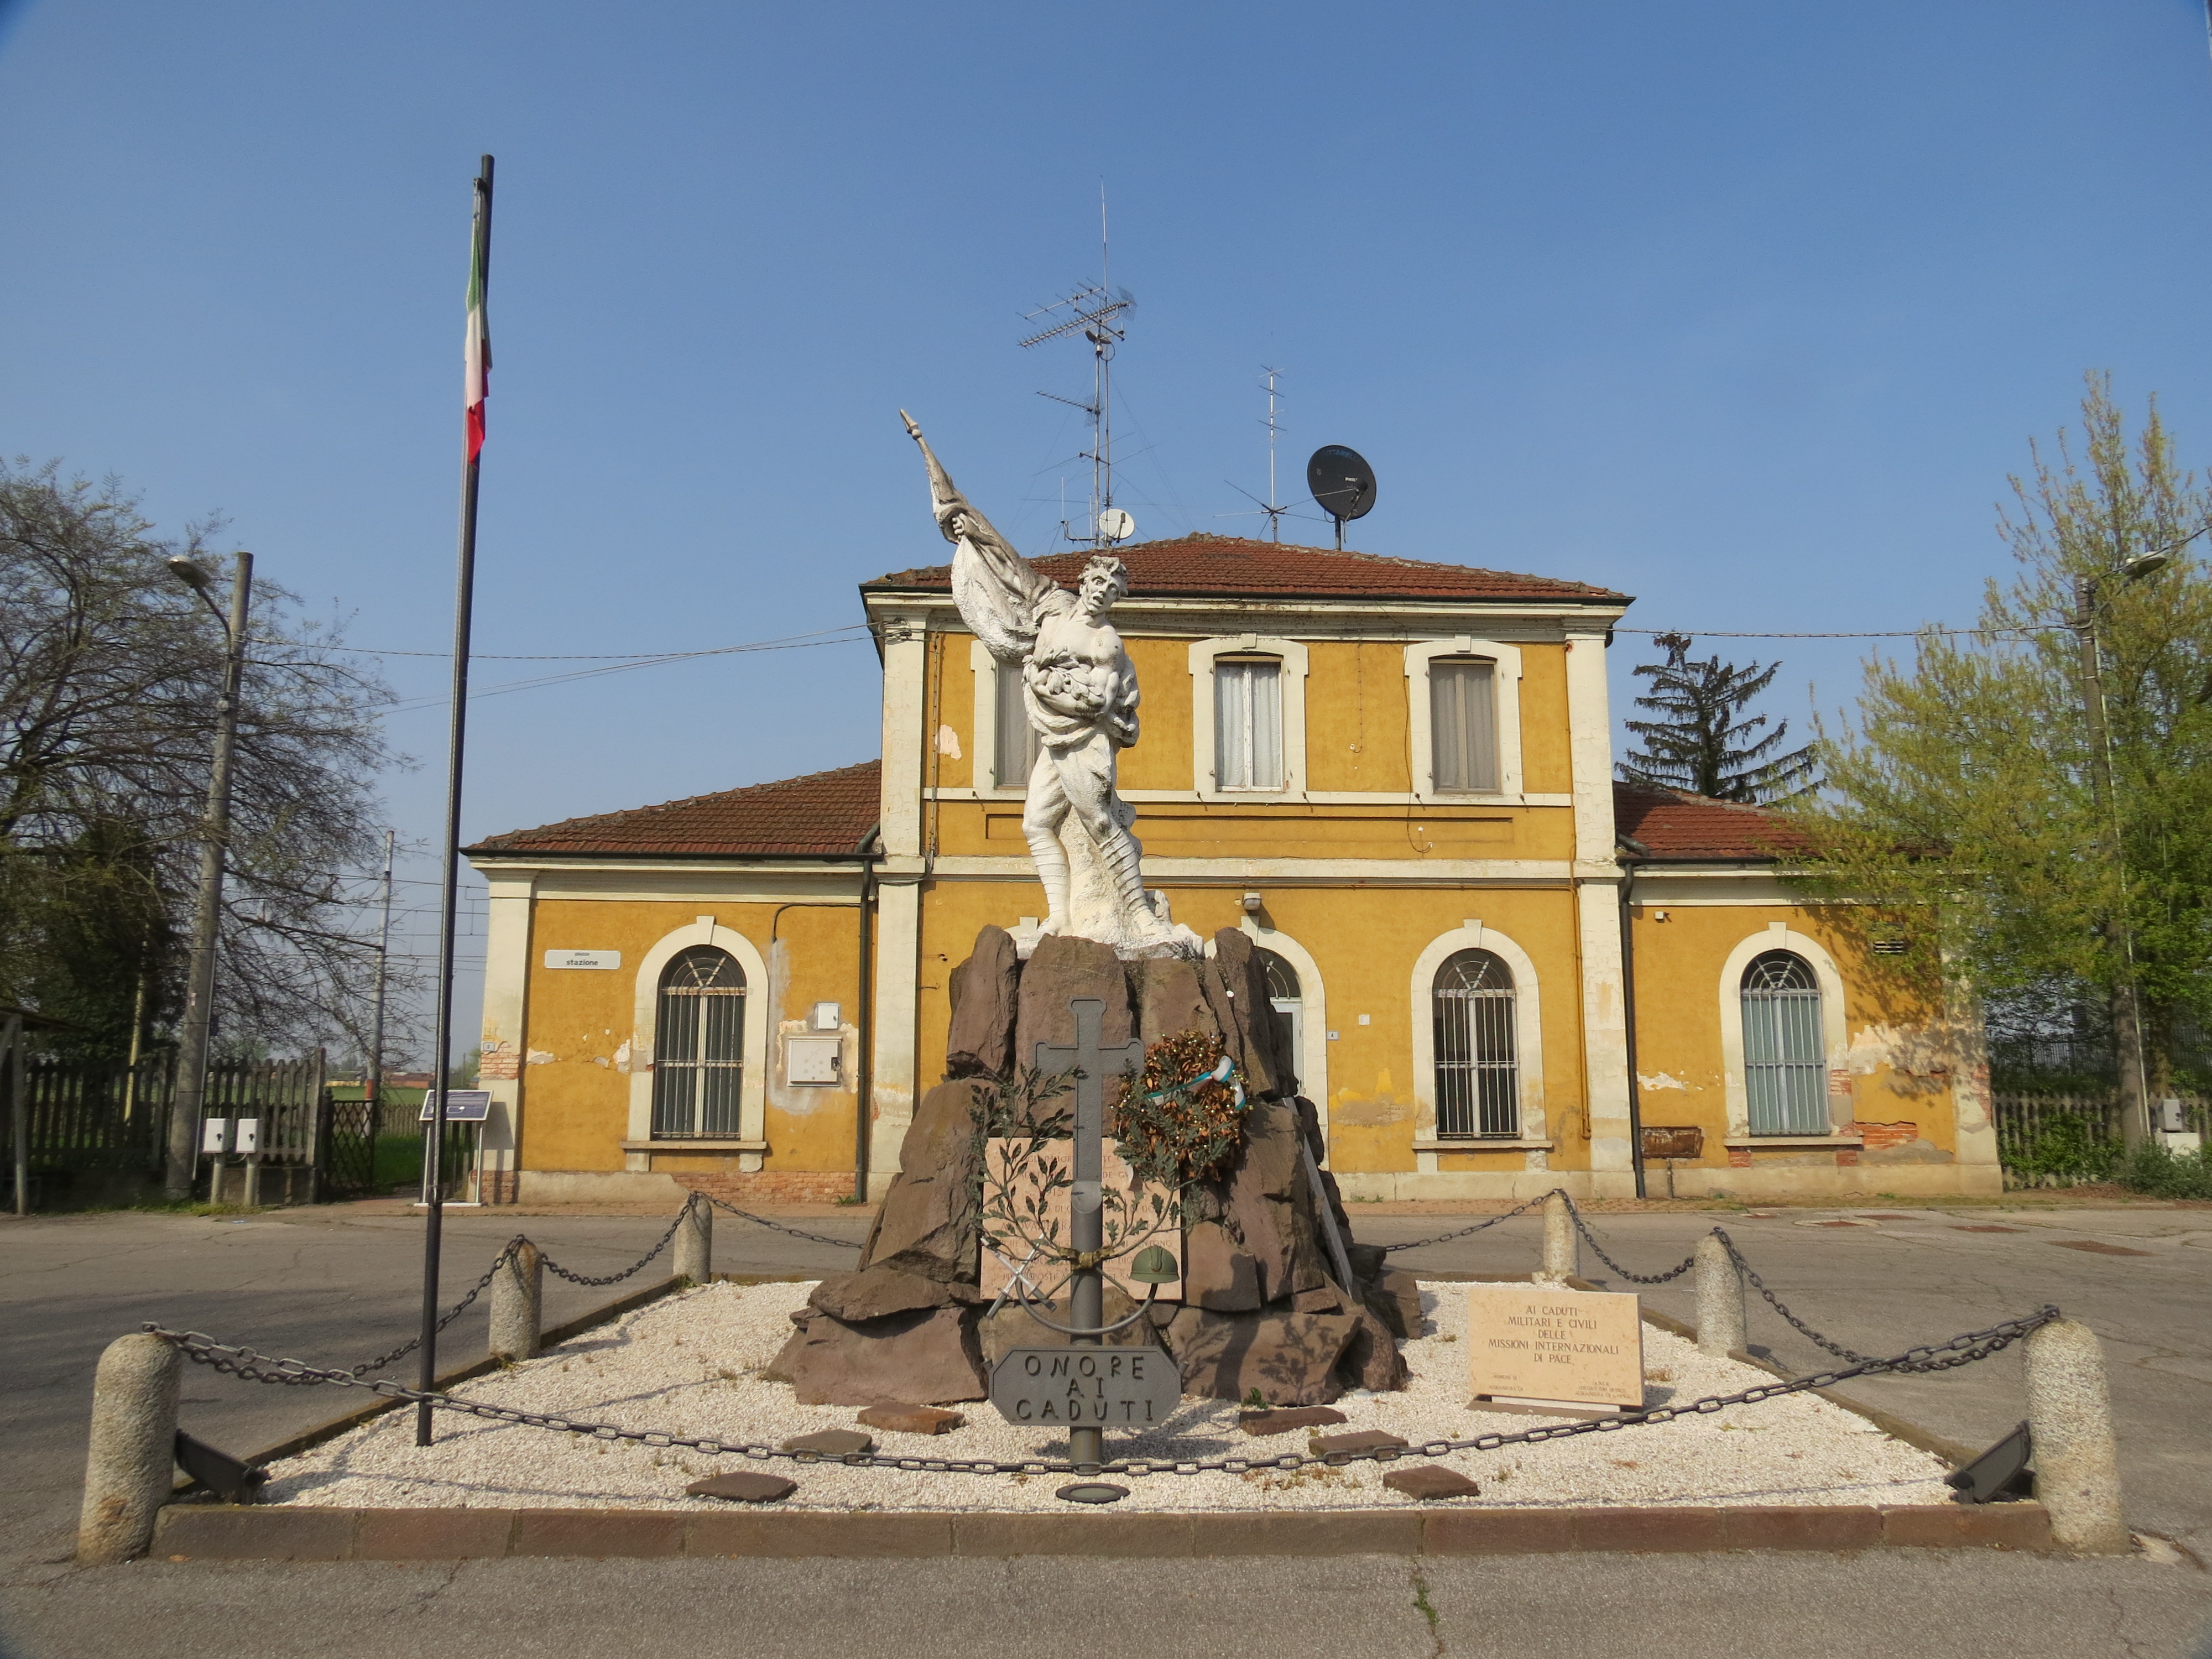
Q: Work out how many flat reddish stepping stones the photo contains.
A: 6